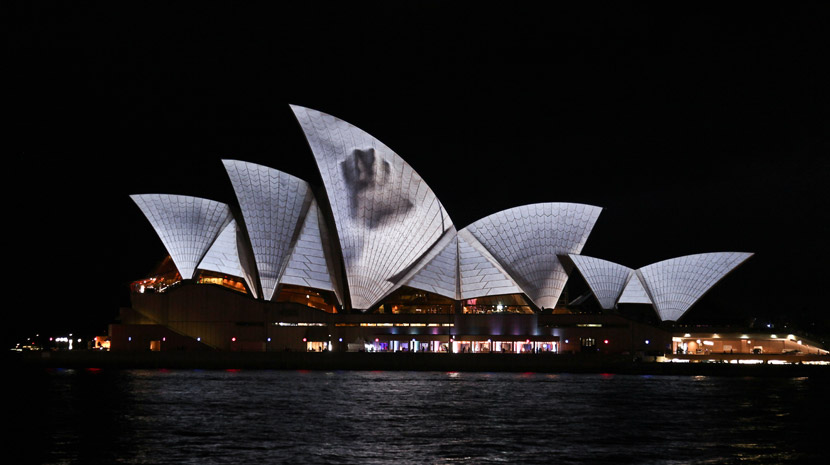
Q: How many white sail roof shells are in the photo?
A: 6